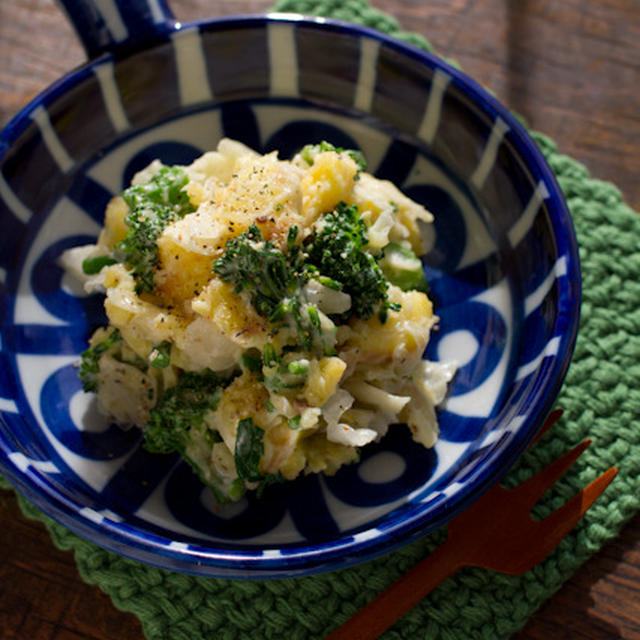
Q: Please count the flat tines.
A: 3